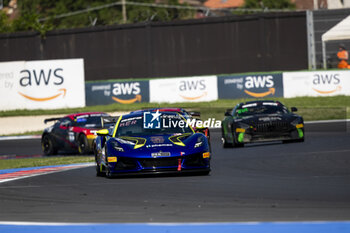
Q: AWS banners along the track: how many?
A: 5